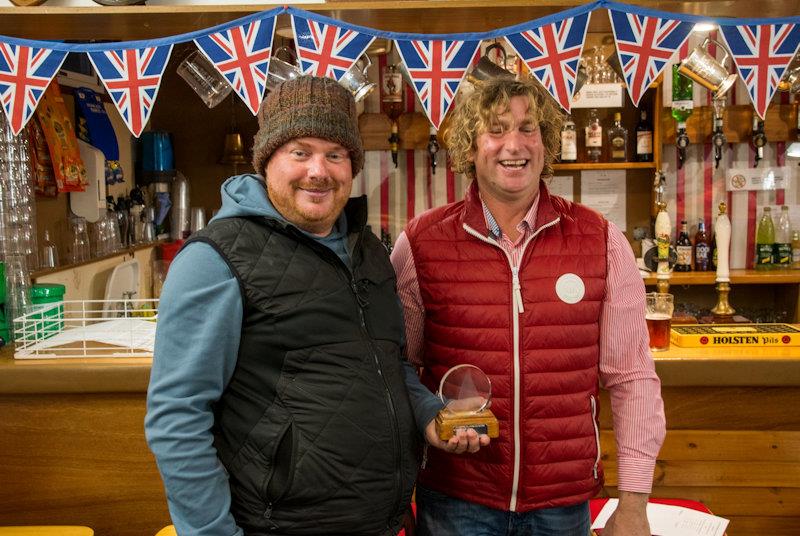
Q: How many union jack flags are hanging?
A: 8